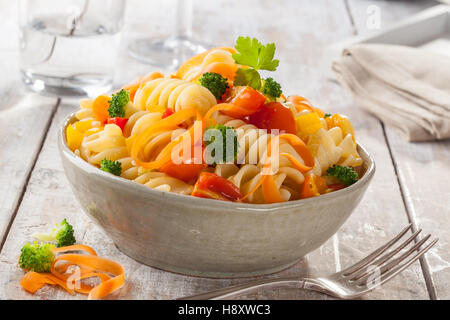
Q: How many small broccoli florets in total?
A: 8